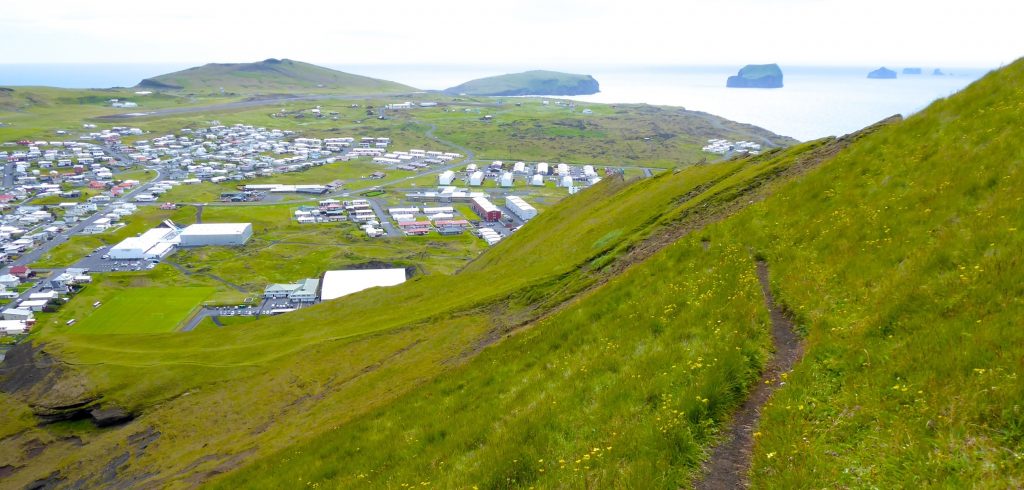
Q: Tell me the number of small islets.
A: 4